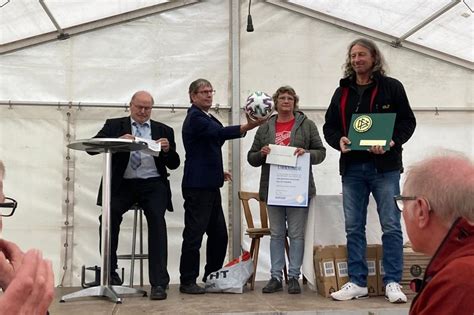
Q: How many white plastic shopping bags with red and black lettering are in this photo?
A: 1